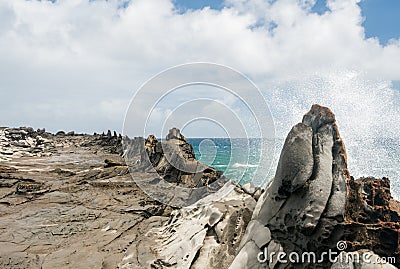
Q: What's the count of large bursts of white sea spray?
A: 1